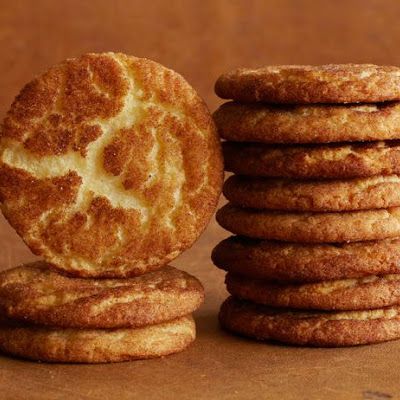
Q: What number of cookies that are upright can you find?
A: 1